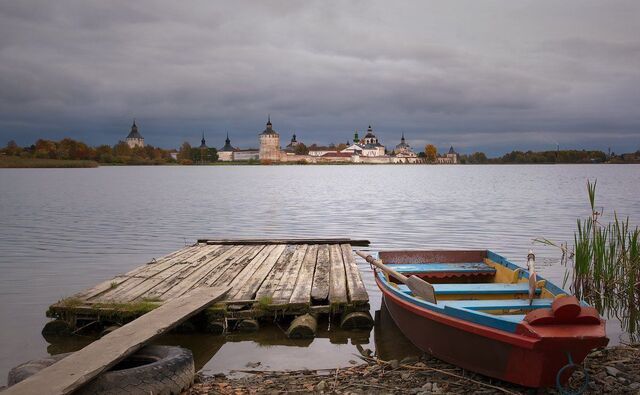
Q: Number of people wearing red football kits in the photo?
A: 0